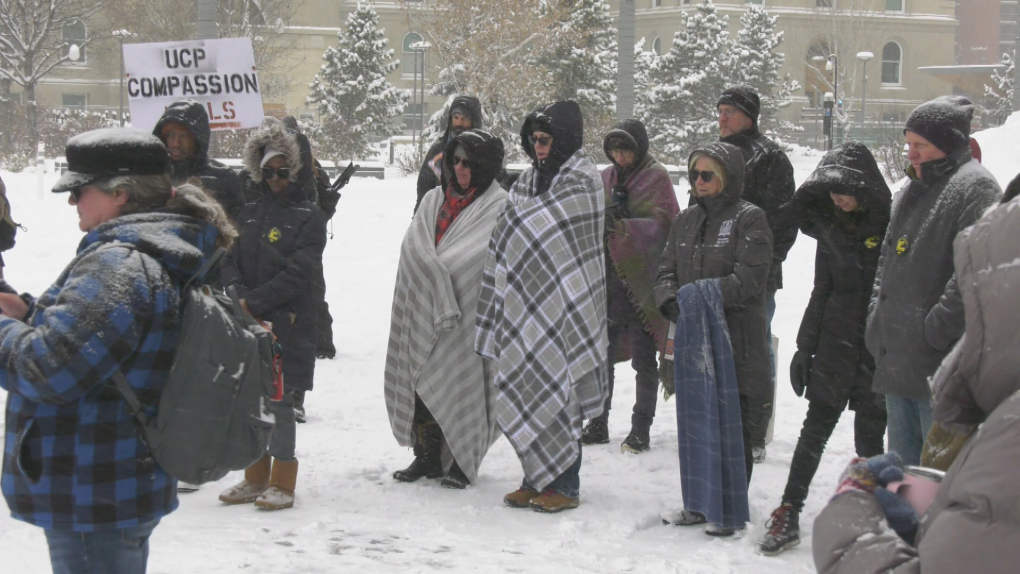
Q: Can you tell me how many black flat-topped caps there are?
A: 1